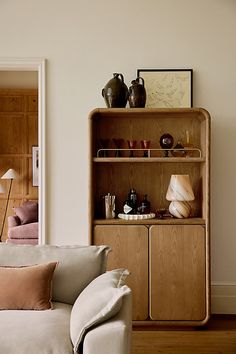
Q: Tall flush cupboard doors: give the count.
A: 2